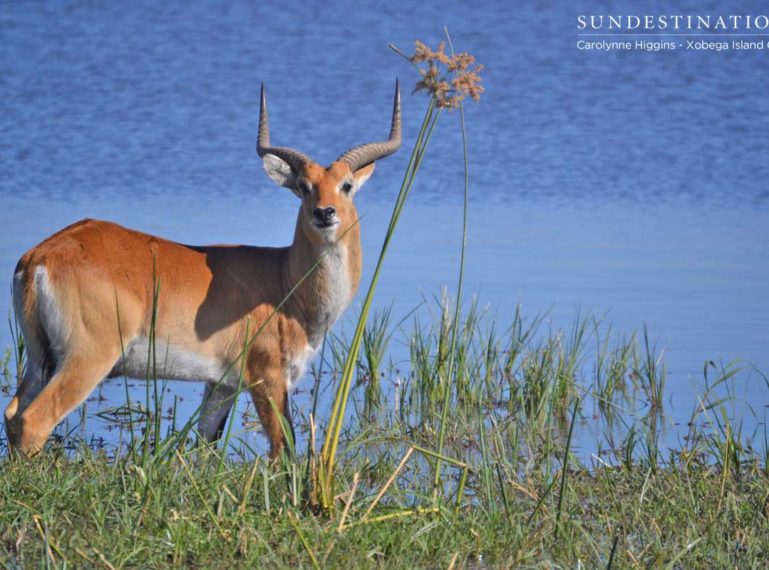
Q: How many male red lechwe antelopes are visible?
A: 1